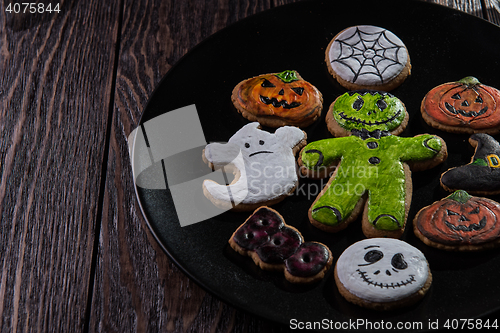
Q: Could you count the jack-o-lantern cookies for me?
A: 3